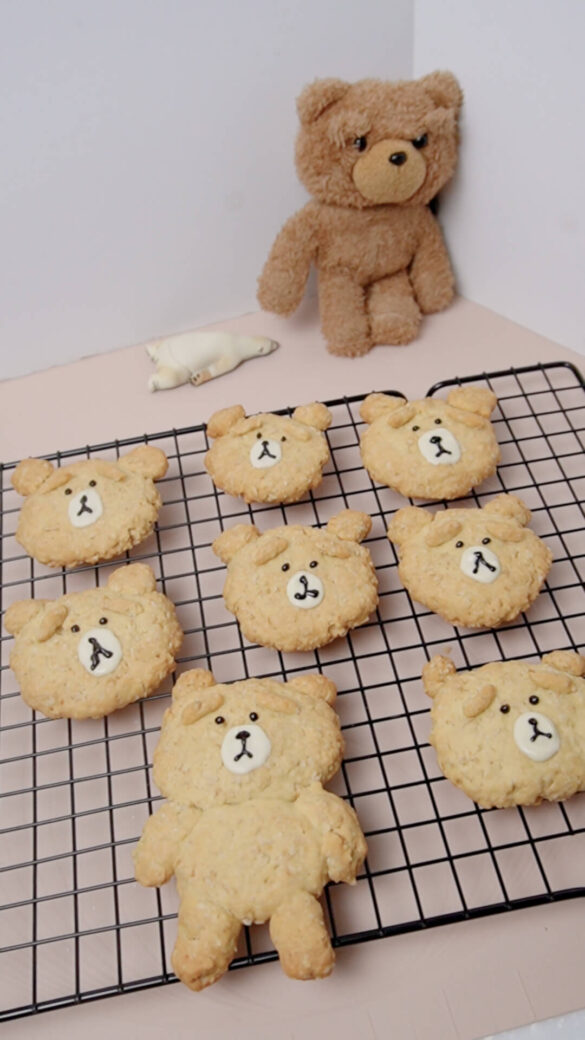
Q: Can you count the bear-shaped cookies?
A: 8